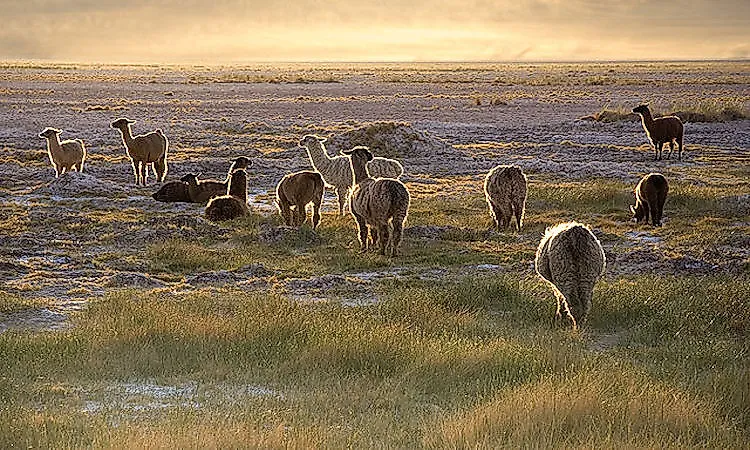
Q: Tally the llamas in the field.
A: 12